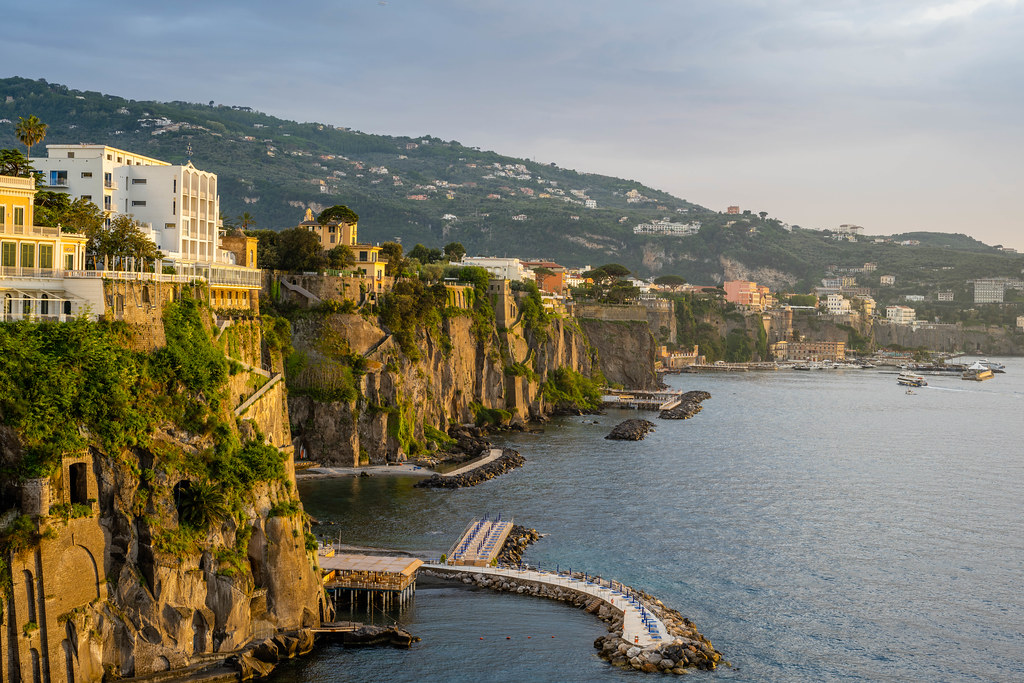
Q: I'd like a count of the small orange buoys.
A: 4